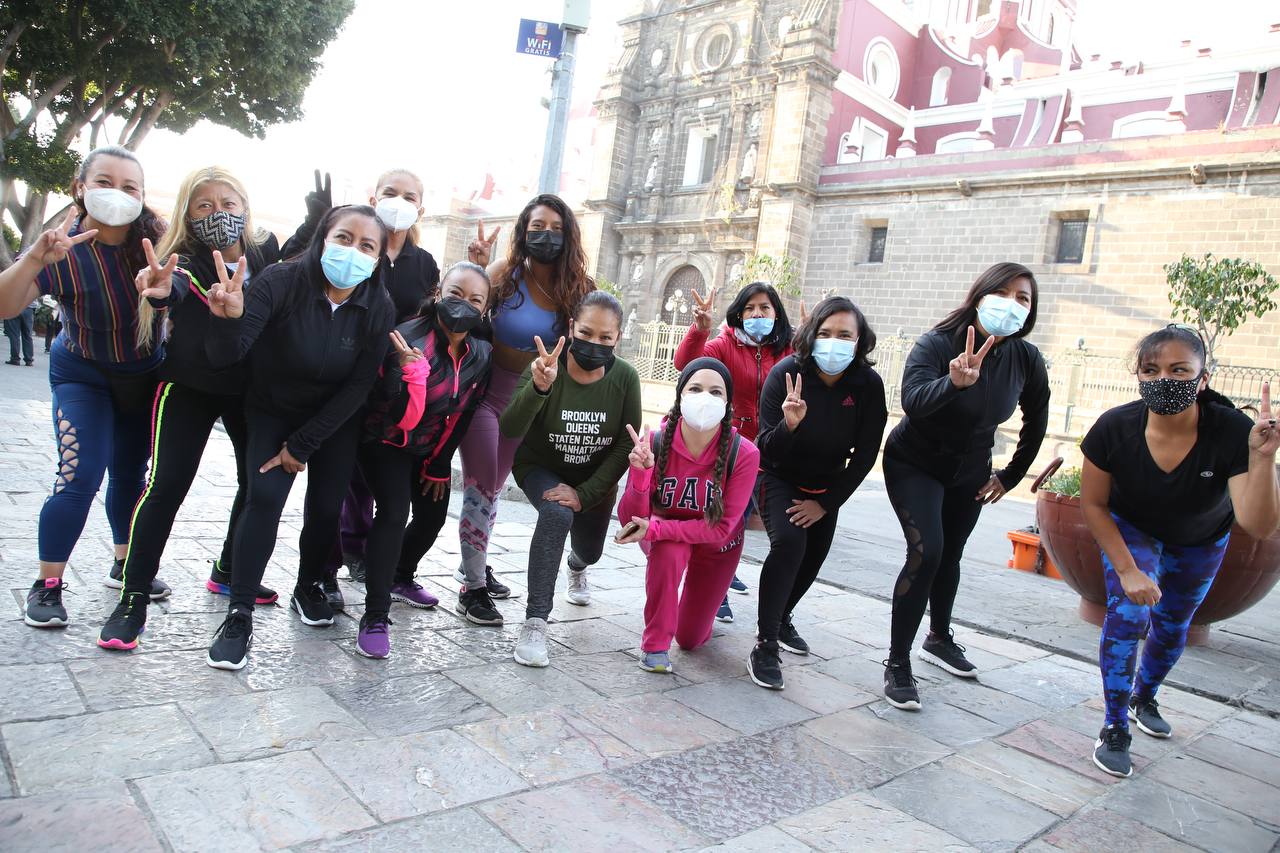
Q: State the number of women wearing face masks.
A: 12